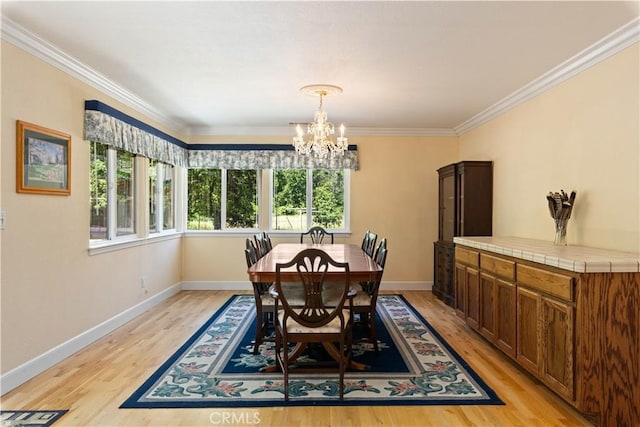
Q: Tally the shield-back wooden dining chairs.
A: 8